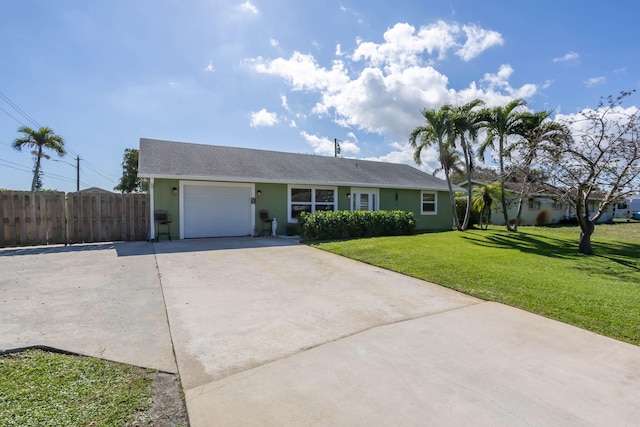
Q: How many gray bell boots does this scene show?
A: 0